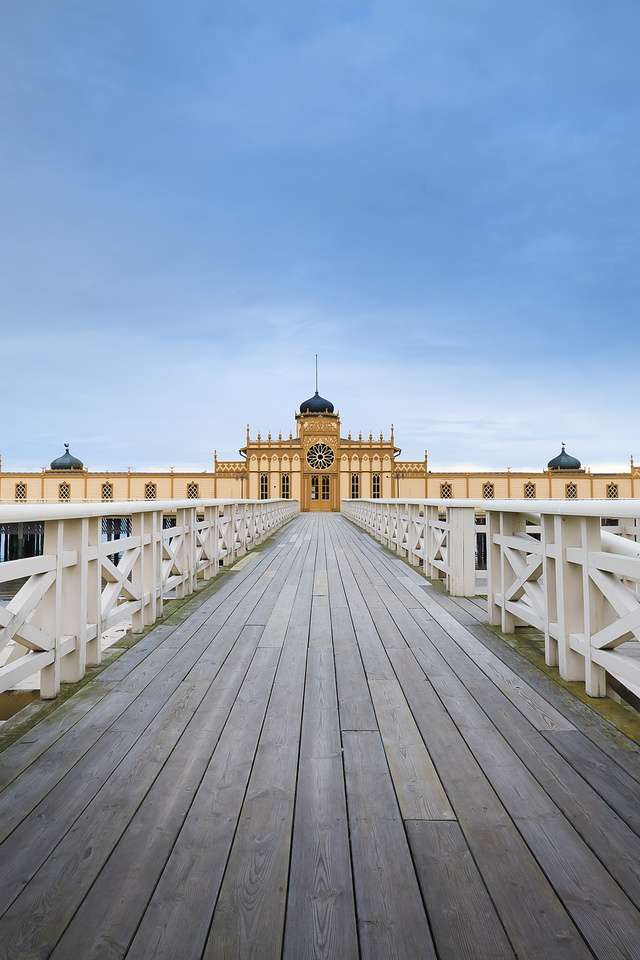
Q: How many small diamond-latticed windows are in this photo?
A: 10